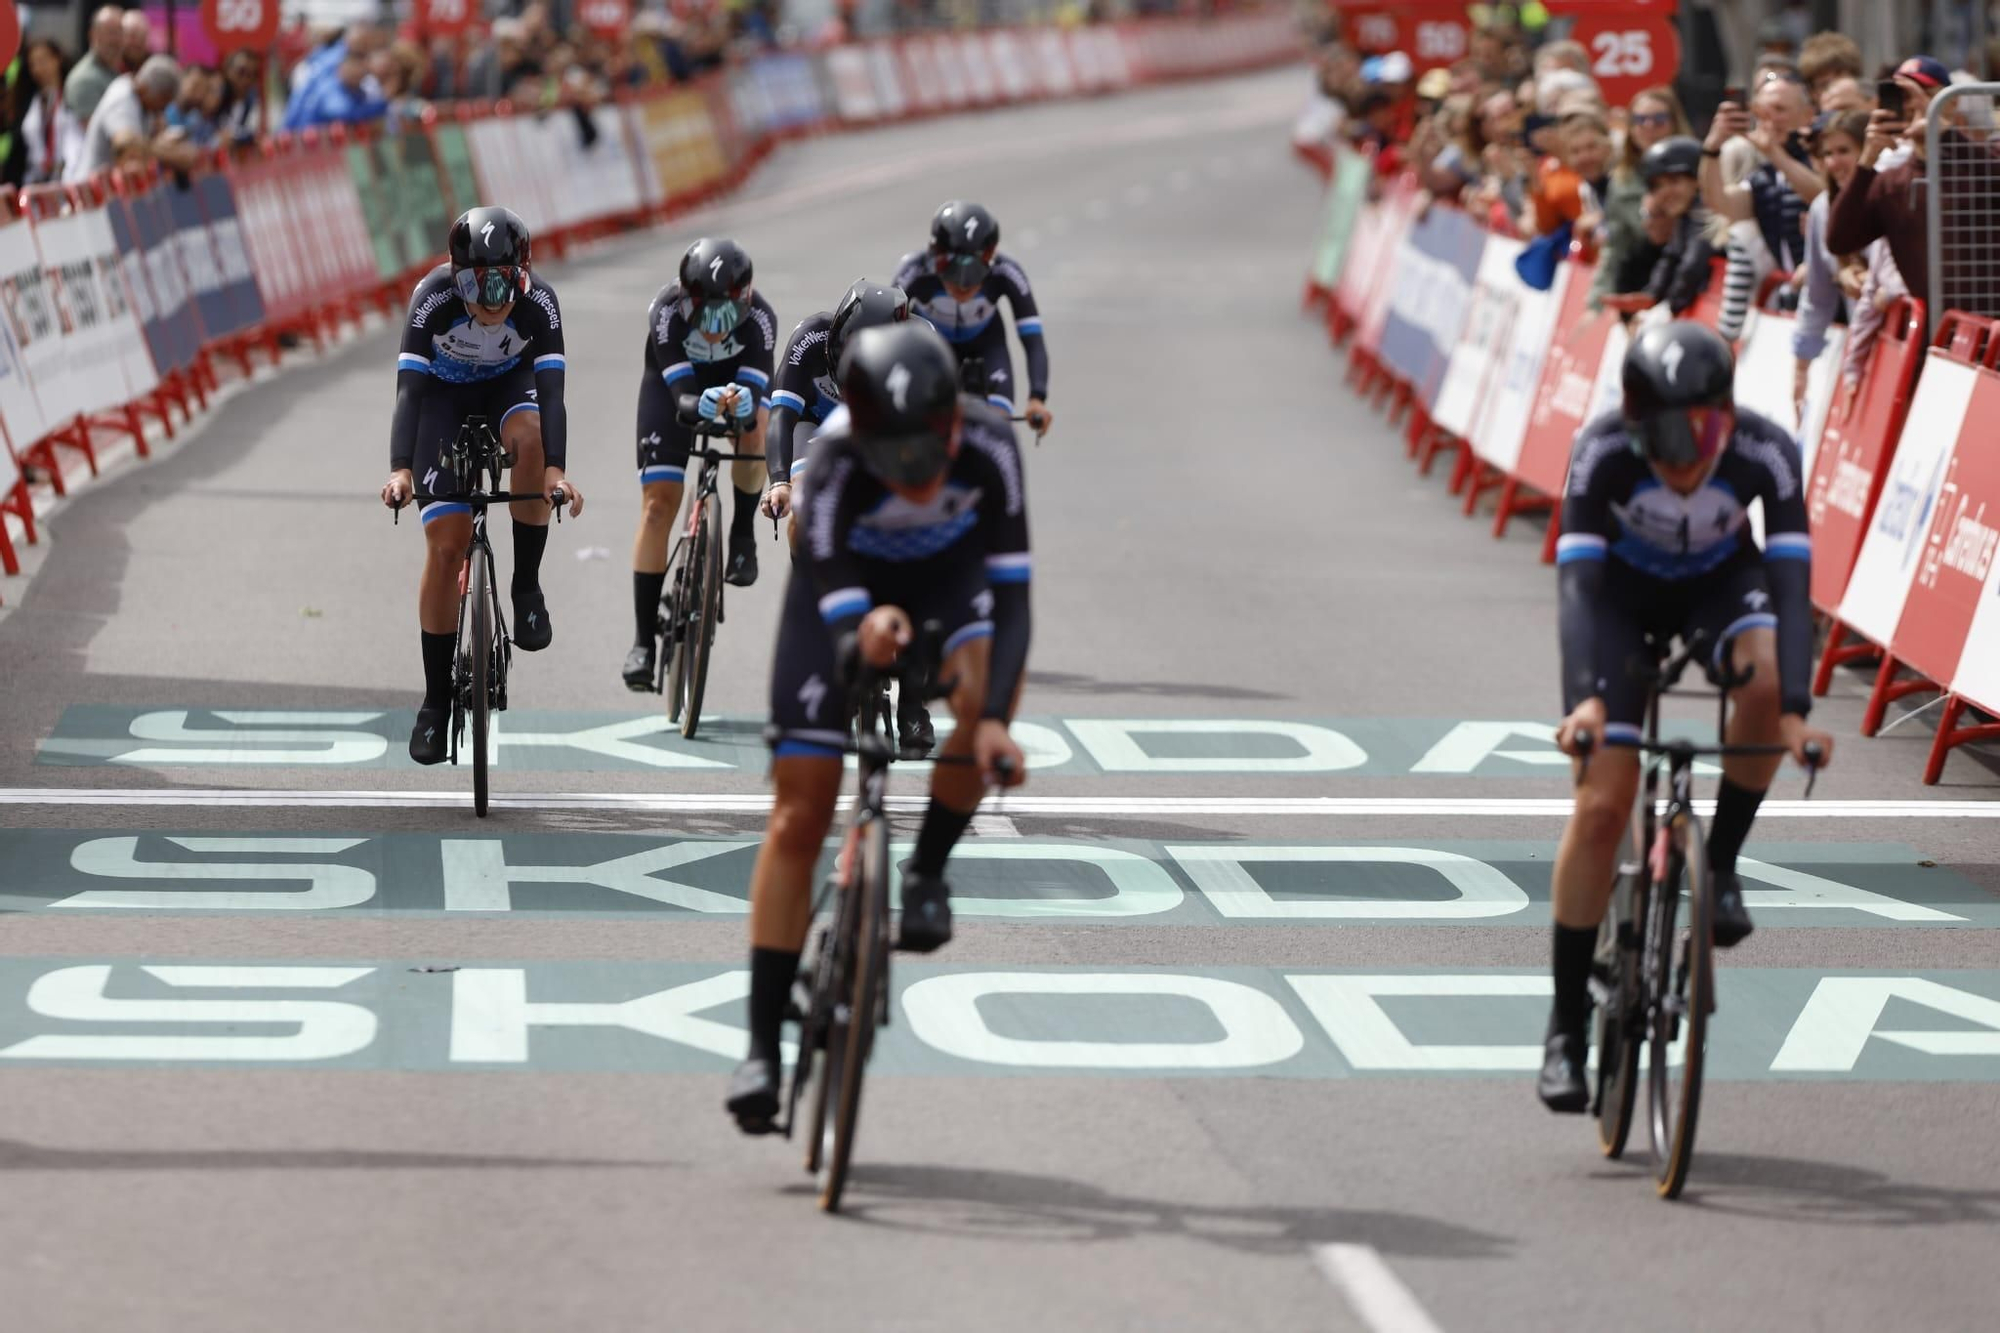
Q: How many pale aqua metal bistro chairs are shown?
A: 0